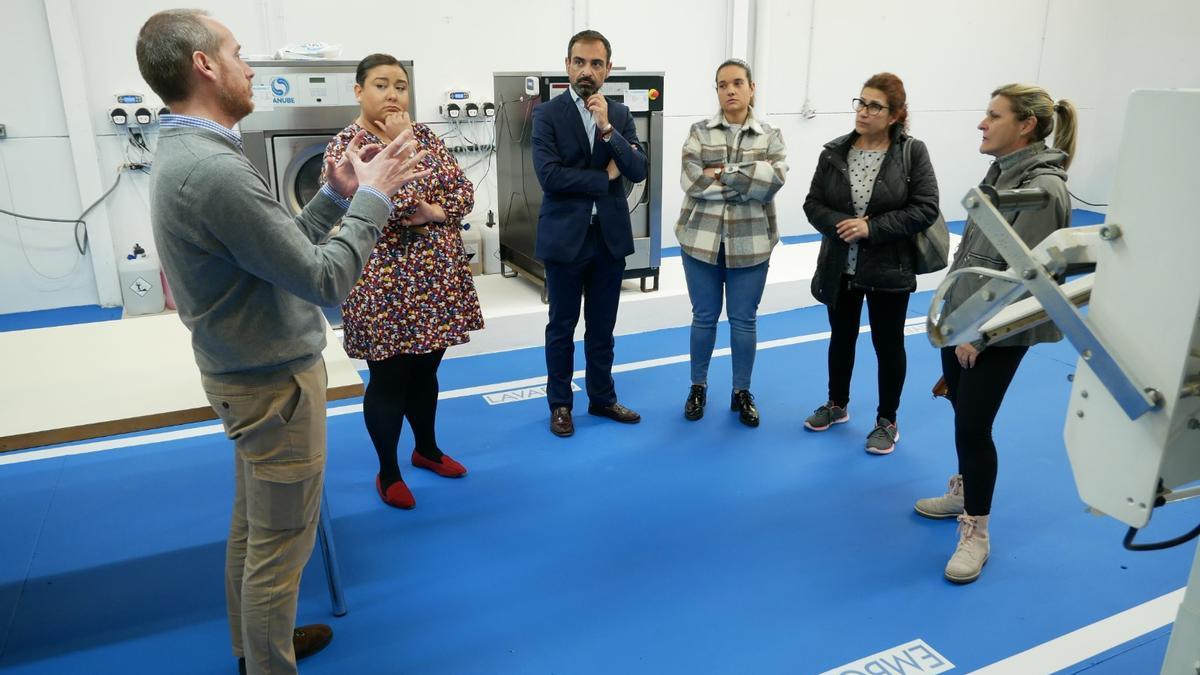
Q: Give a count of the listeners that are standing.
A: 5